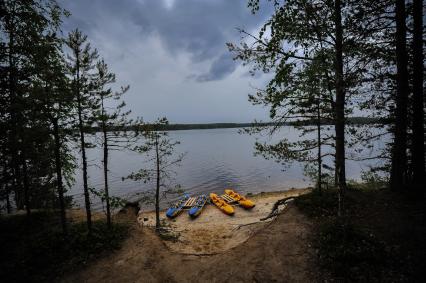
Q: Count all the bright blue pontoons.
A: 2